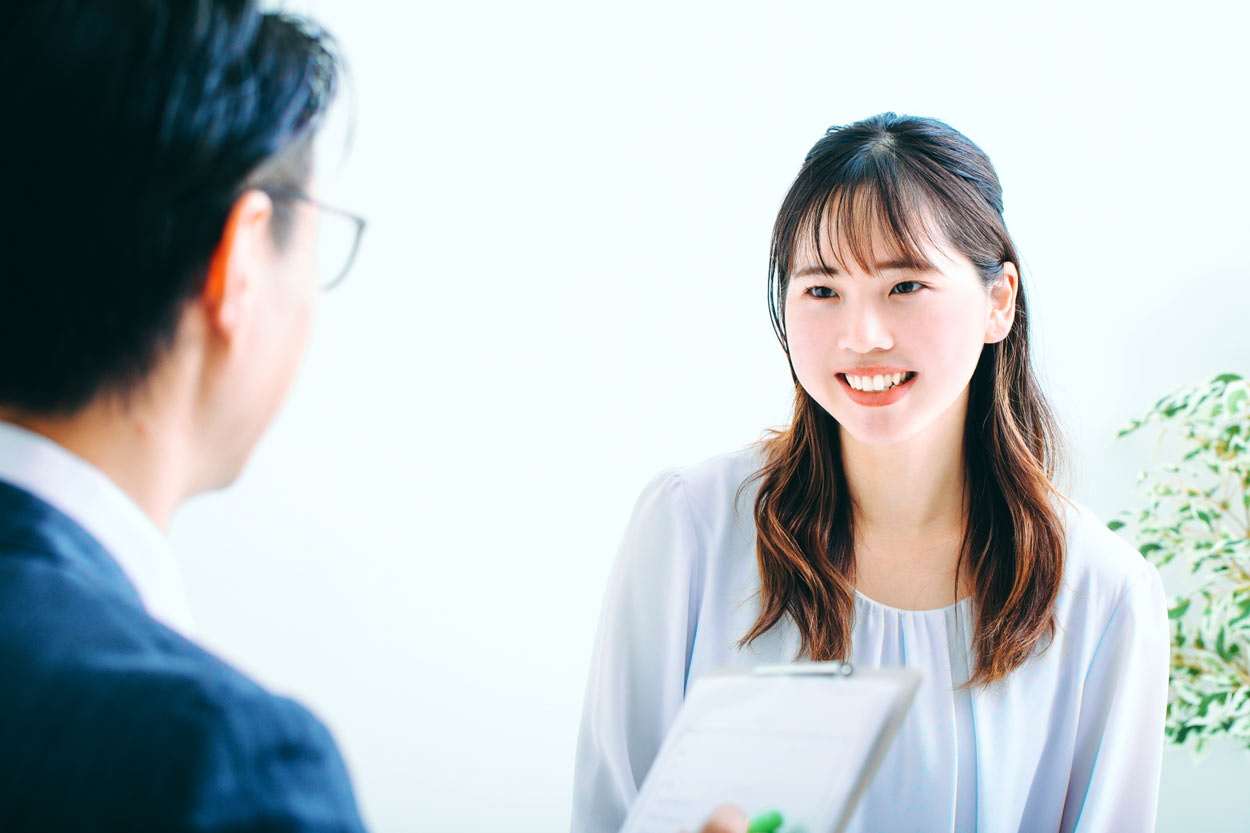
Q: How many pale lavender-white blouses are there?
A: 1